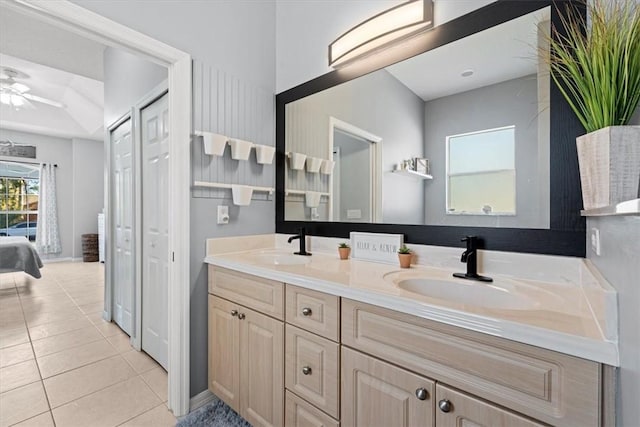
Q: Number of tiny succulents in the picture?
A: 2